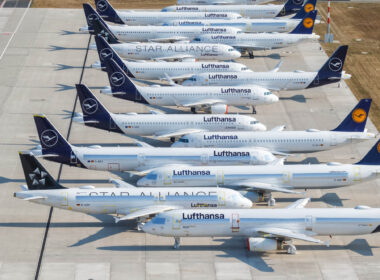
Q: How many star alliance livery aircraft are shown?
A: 2